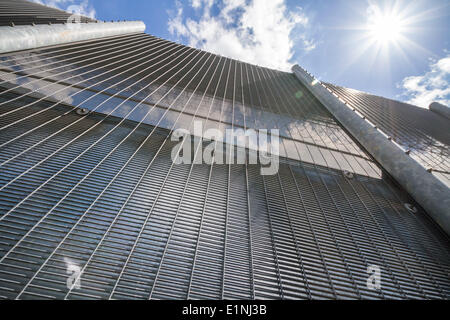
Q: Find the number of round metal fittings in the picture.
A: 3